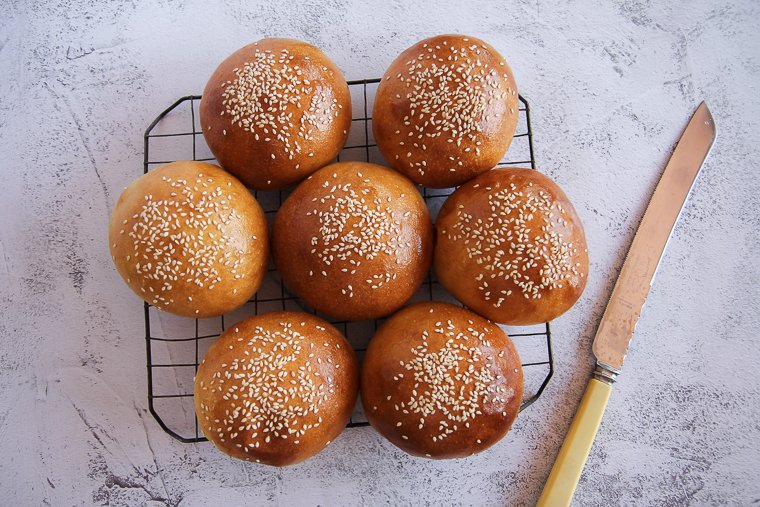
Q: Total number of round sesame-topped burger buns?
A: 7